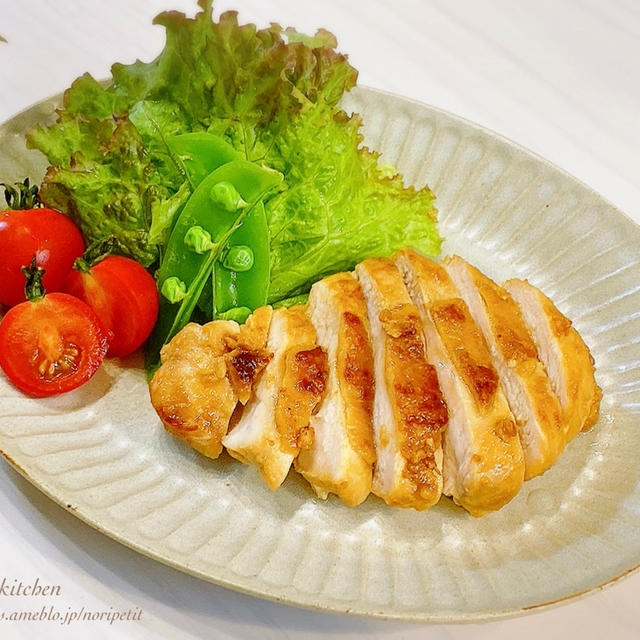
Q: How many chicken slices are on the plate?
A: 7